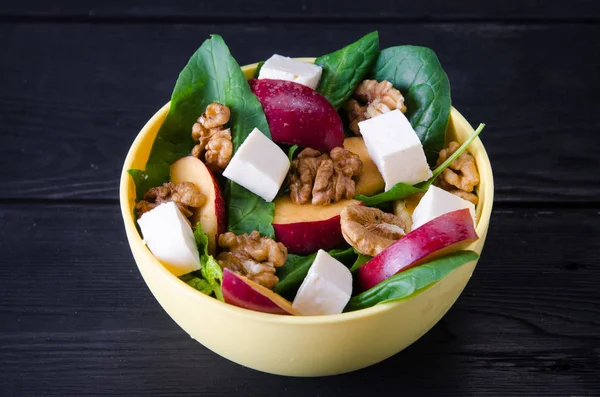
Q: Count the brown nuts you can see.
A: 7